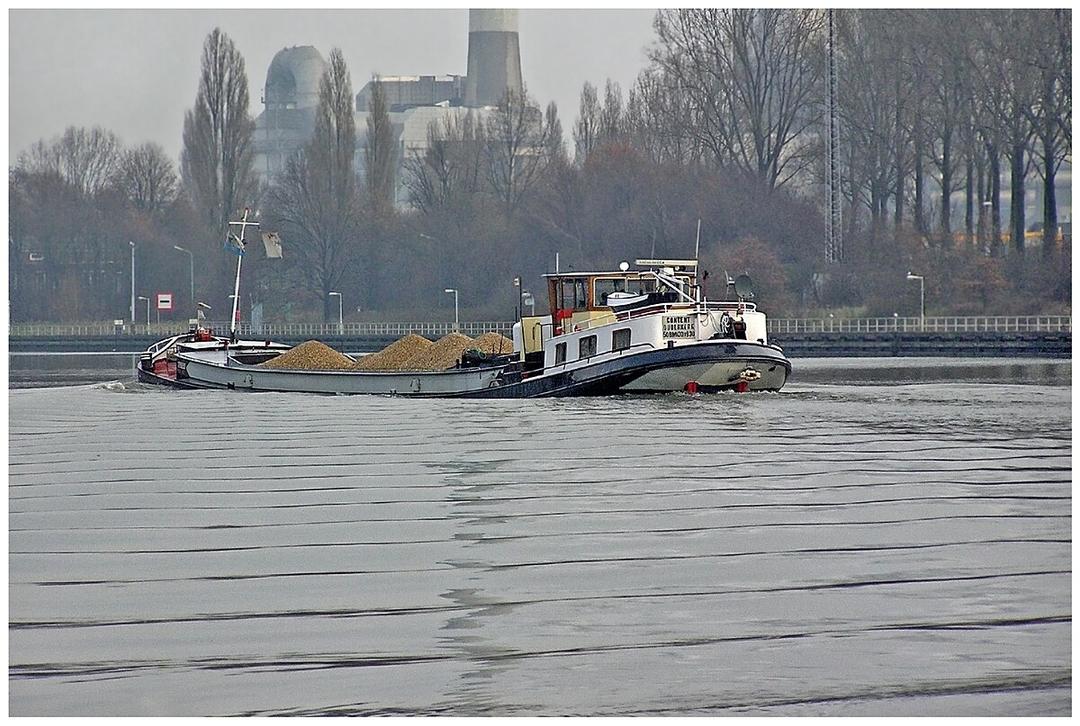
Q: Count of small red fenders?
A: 2